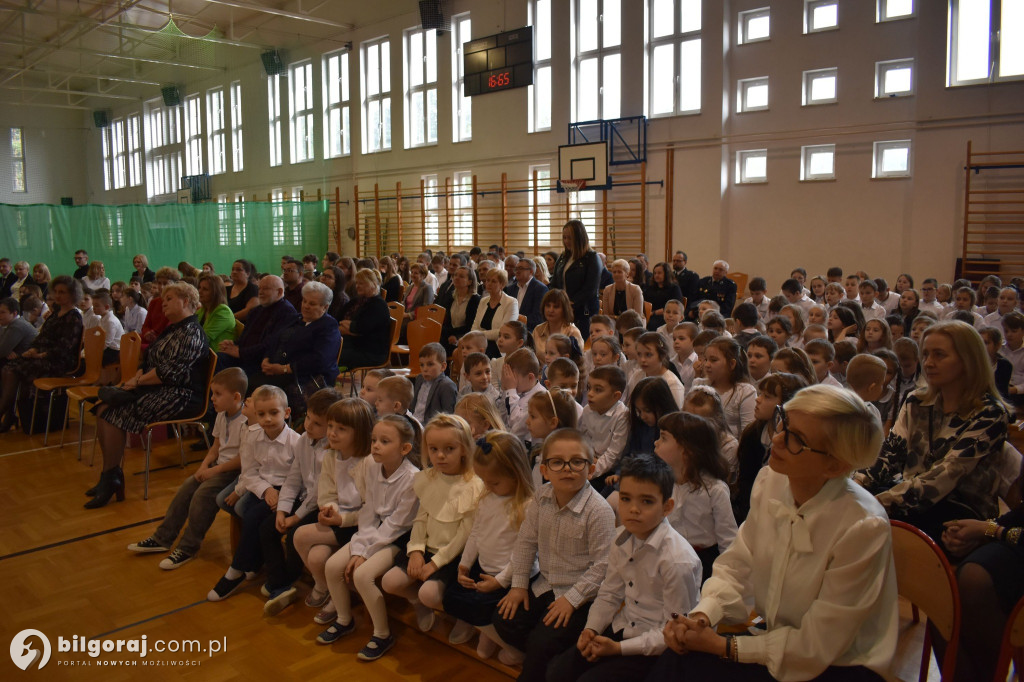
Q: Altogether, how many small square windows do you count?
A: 9